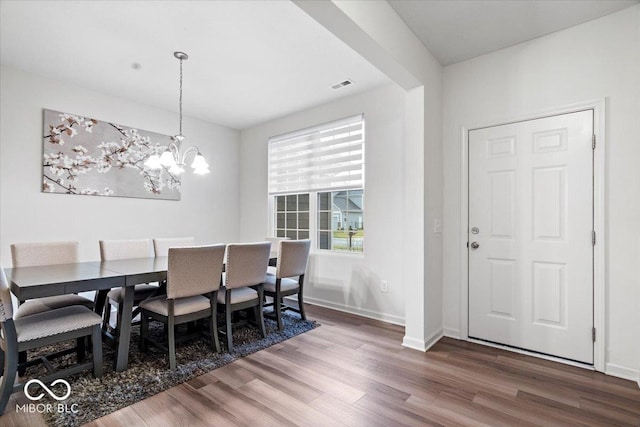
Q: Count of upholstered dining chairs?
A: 8